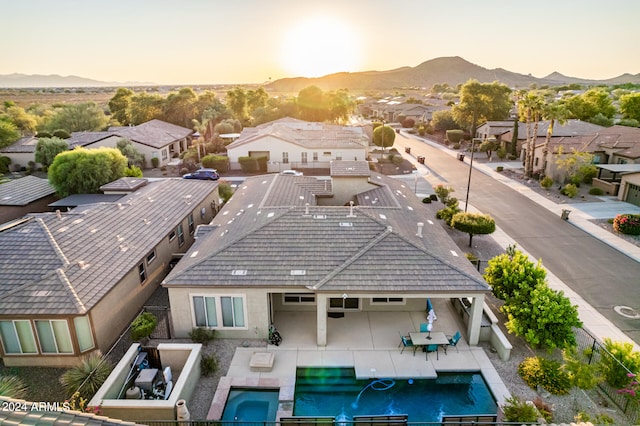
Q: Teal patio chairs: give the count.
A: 4